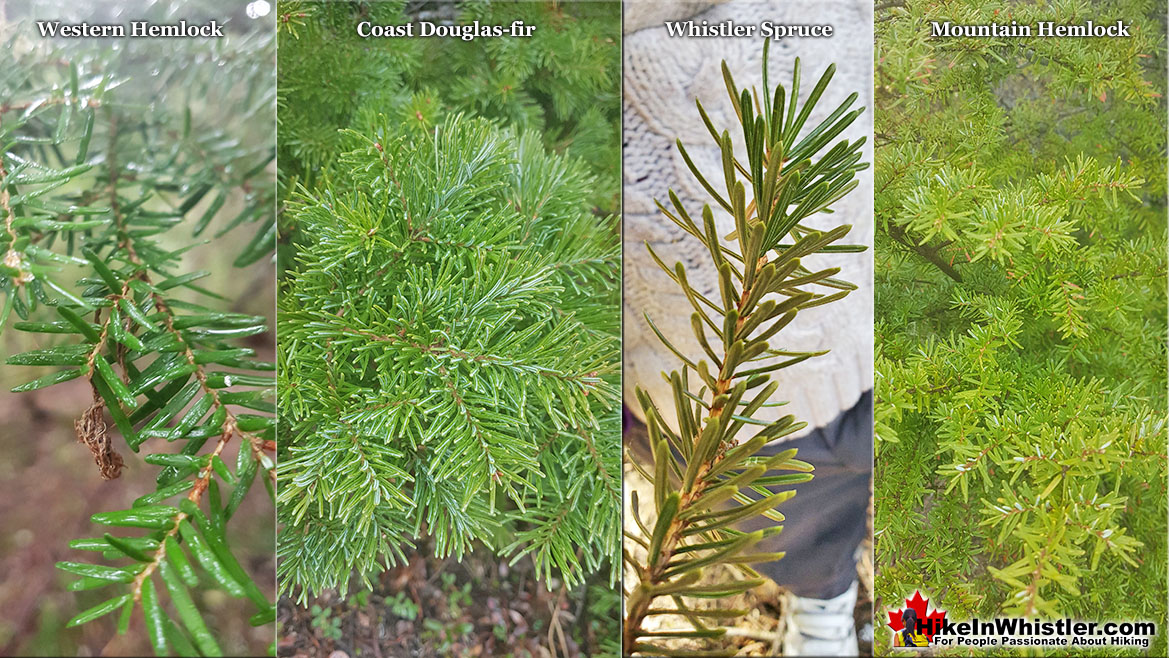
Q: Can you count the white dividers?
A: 3